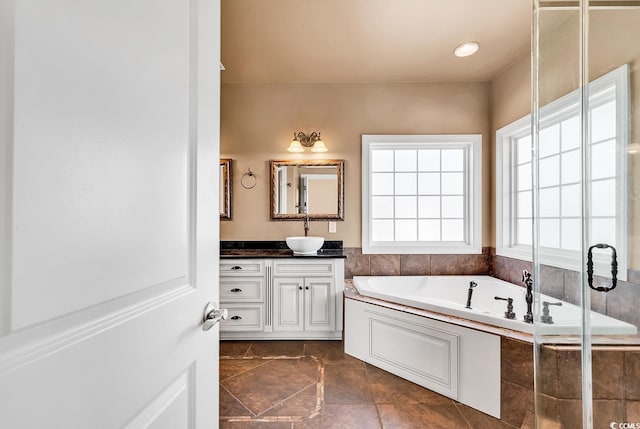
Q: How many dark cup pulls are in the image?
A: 3